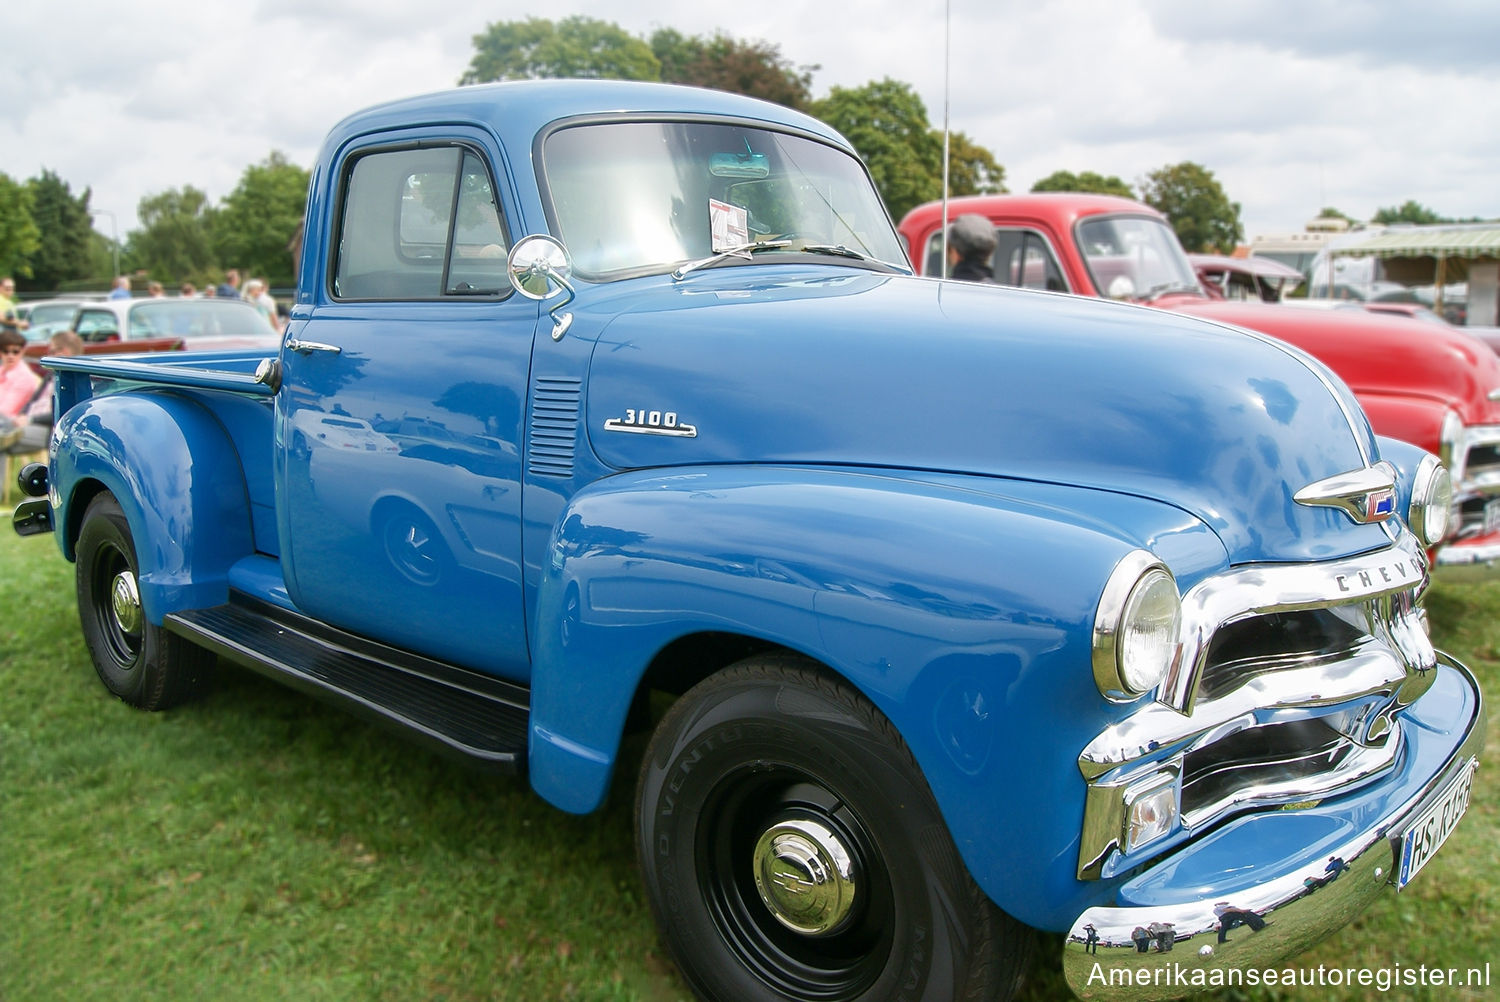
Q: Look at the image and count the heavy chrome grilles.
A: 2